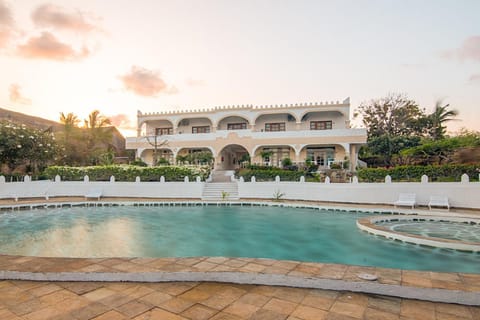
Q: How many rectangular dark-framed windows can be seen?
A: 5